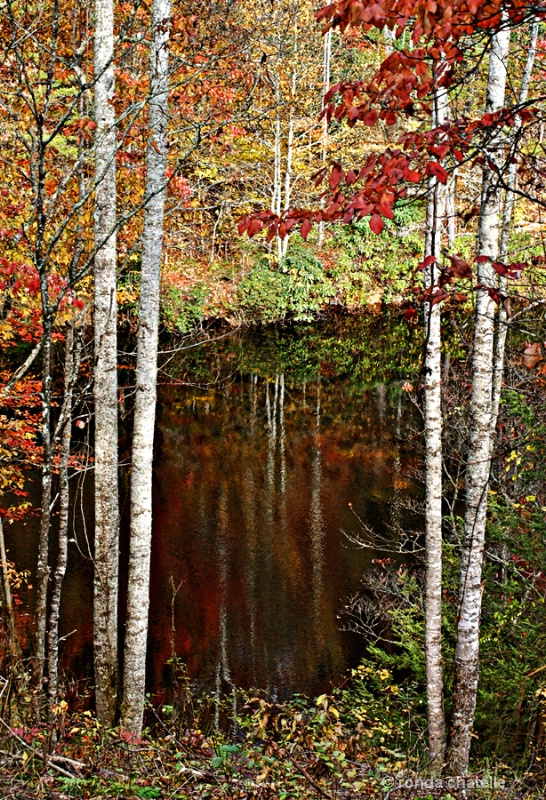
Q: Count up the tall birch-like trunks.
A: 4